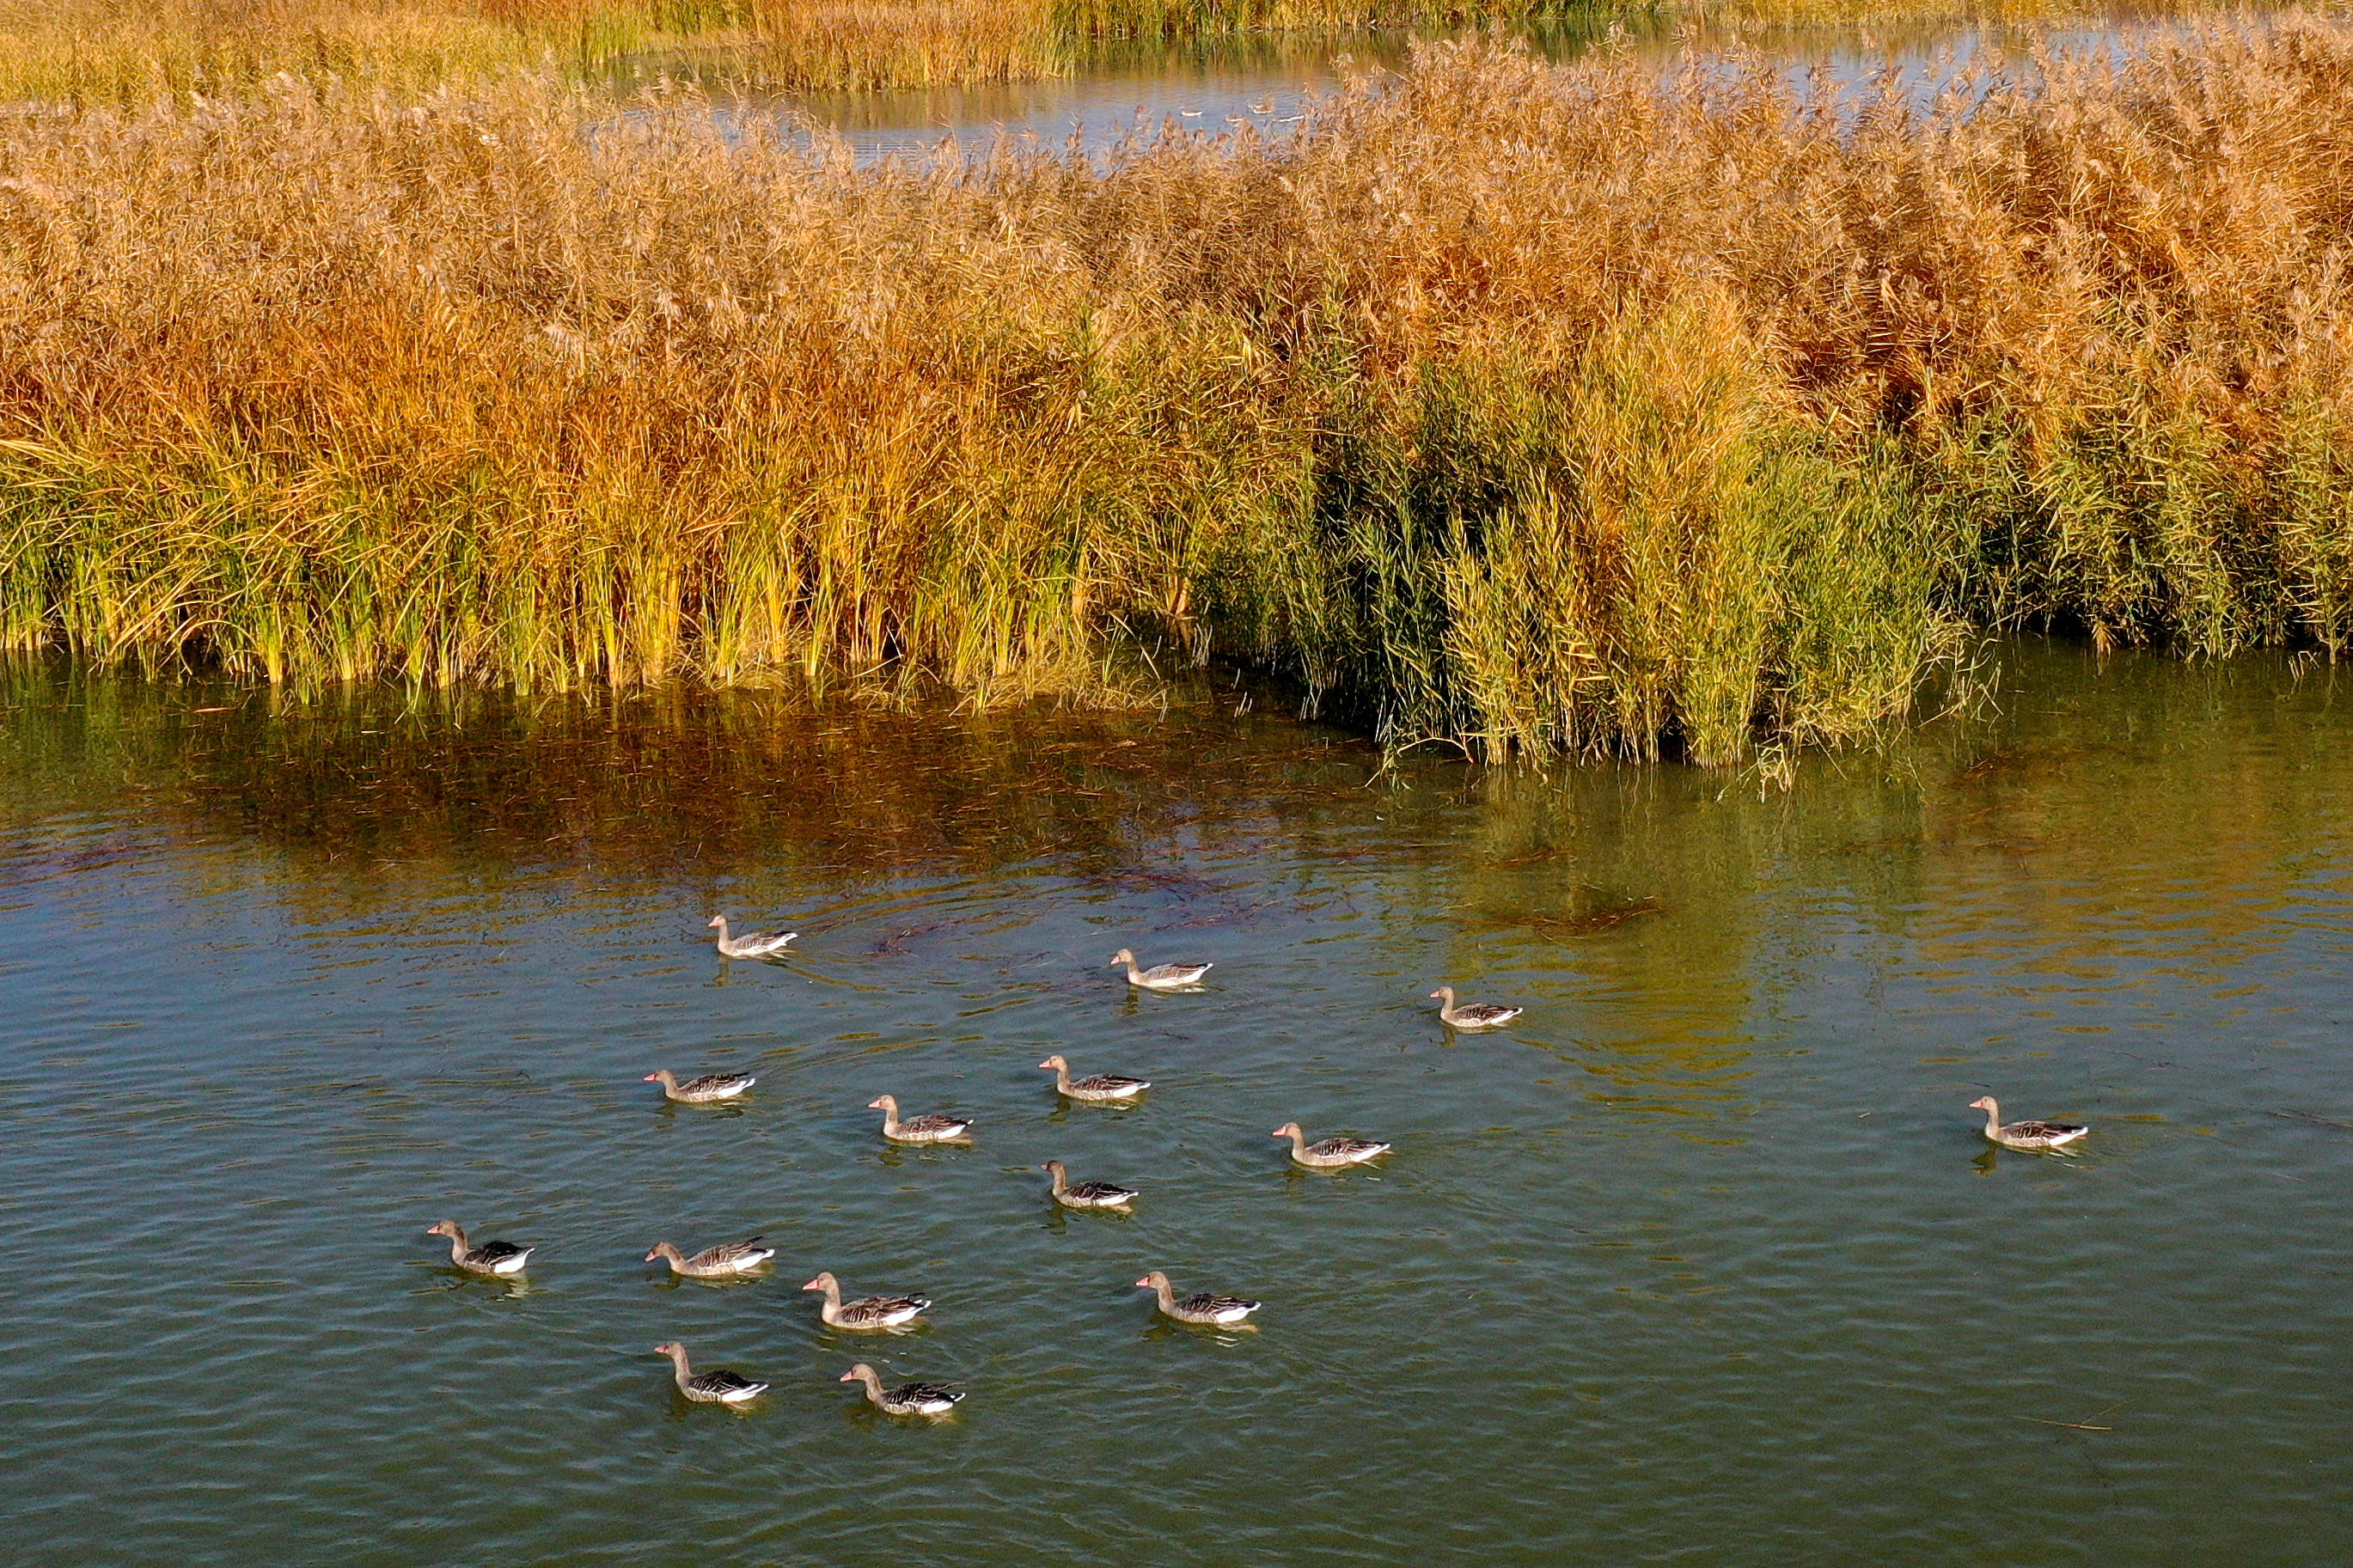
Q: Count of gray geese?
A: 15